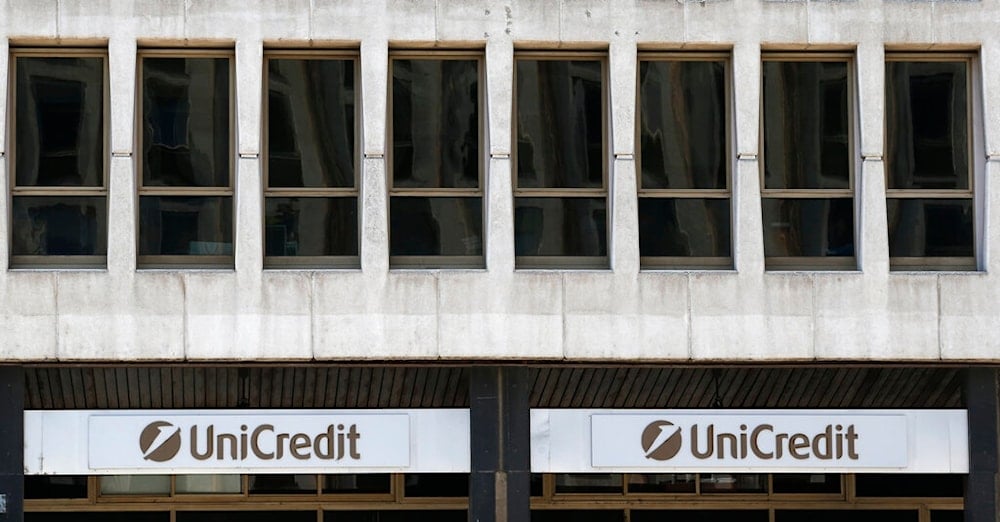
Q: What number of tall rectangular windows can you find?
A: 8